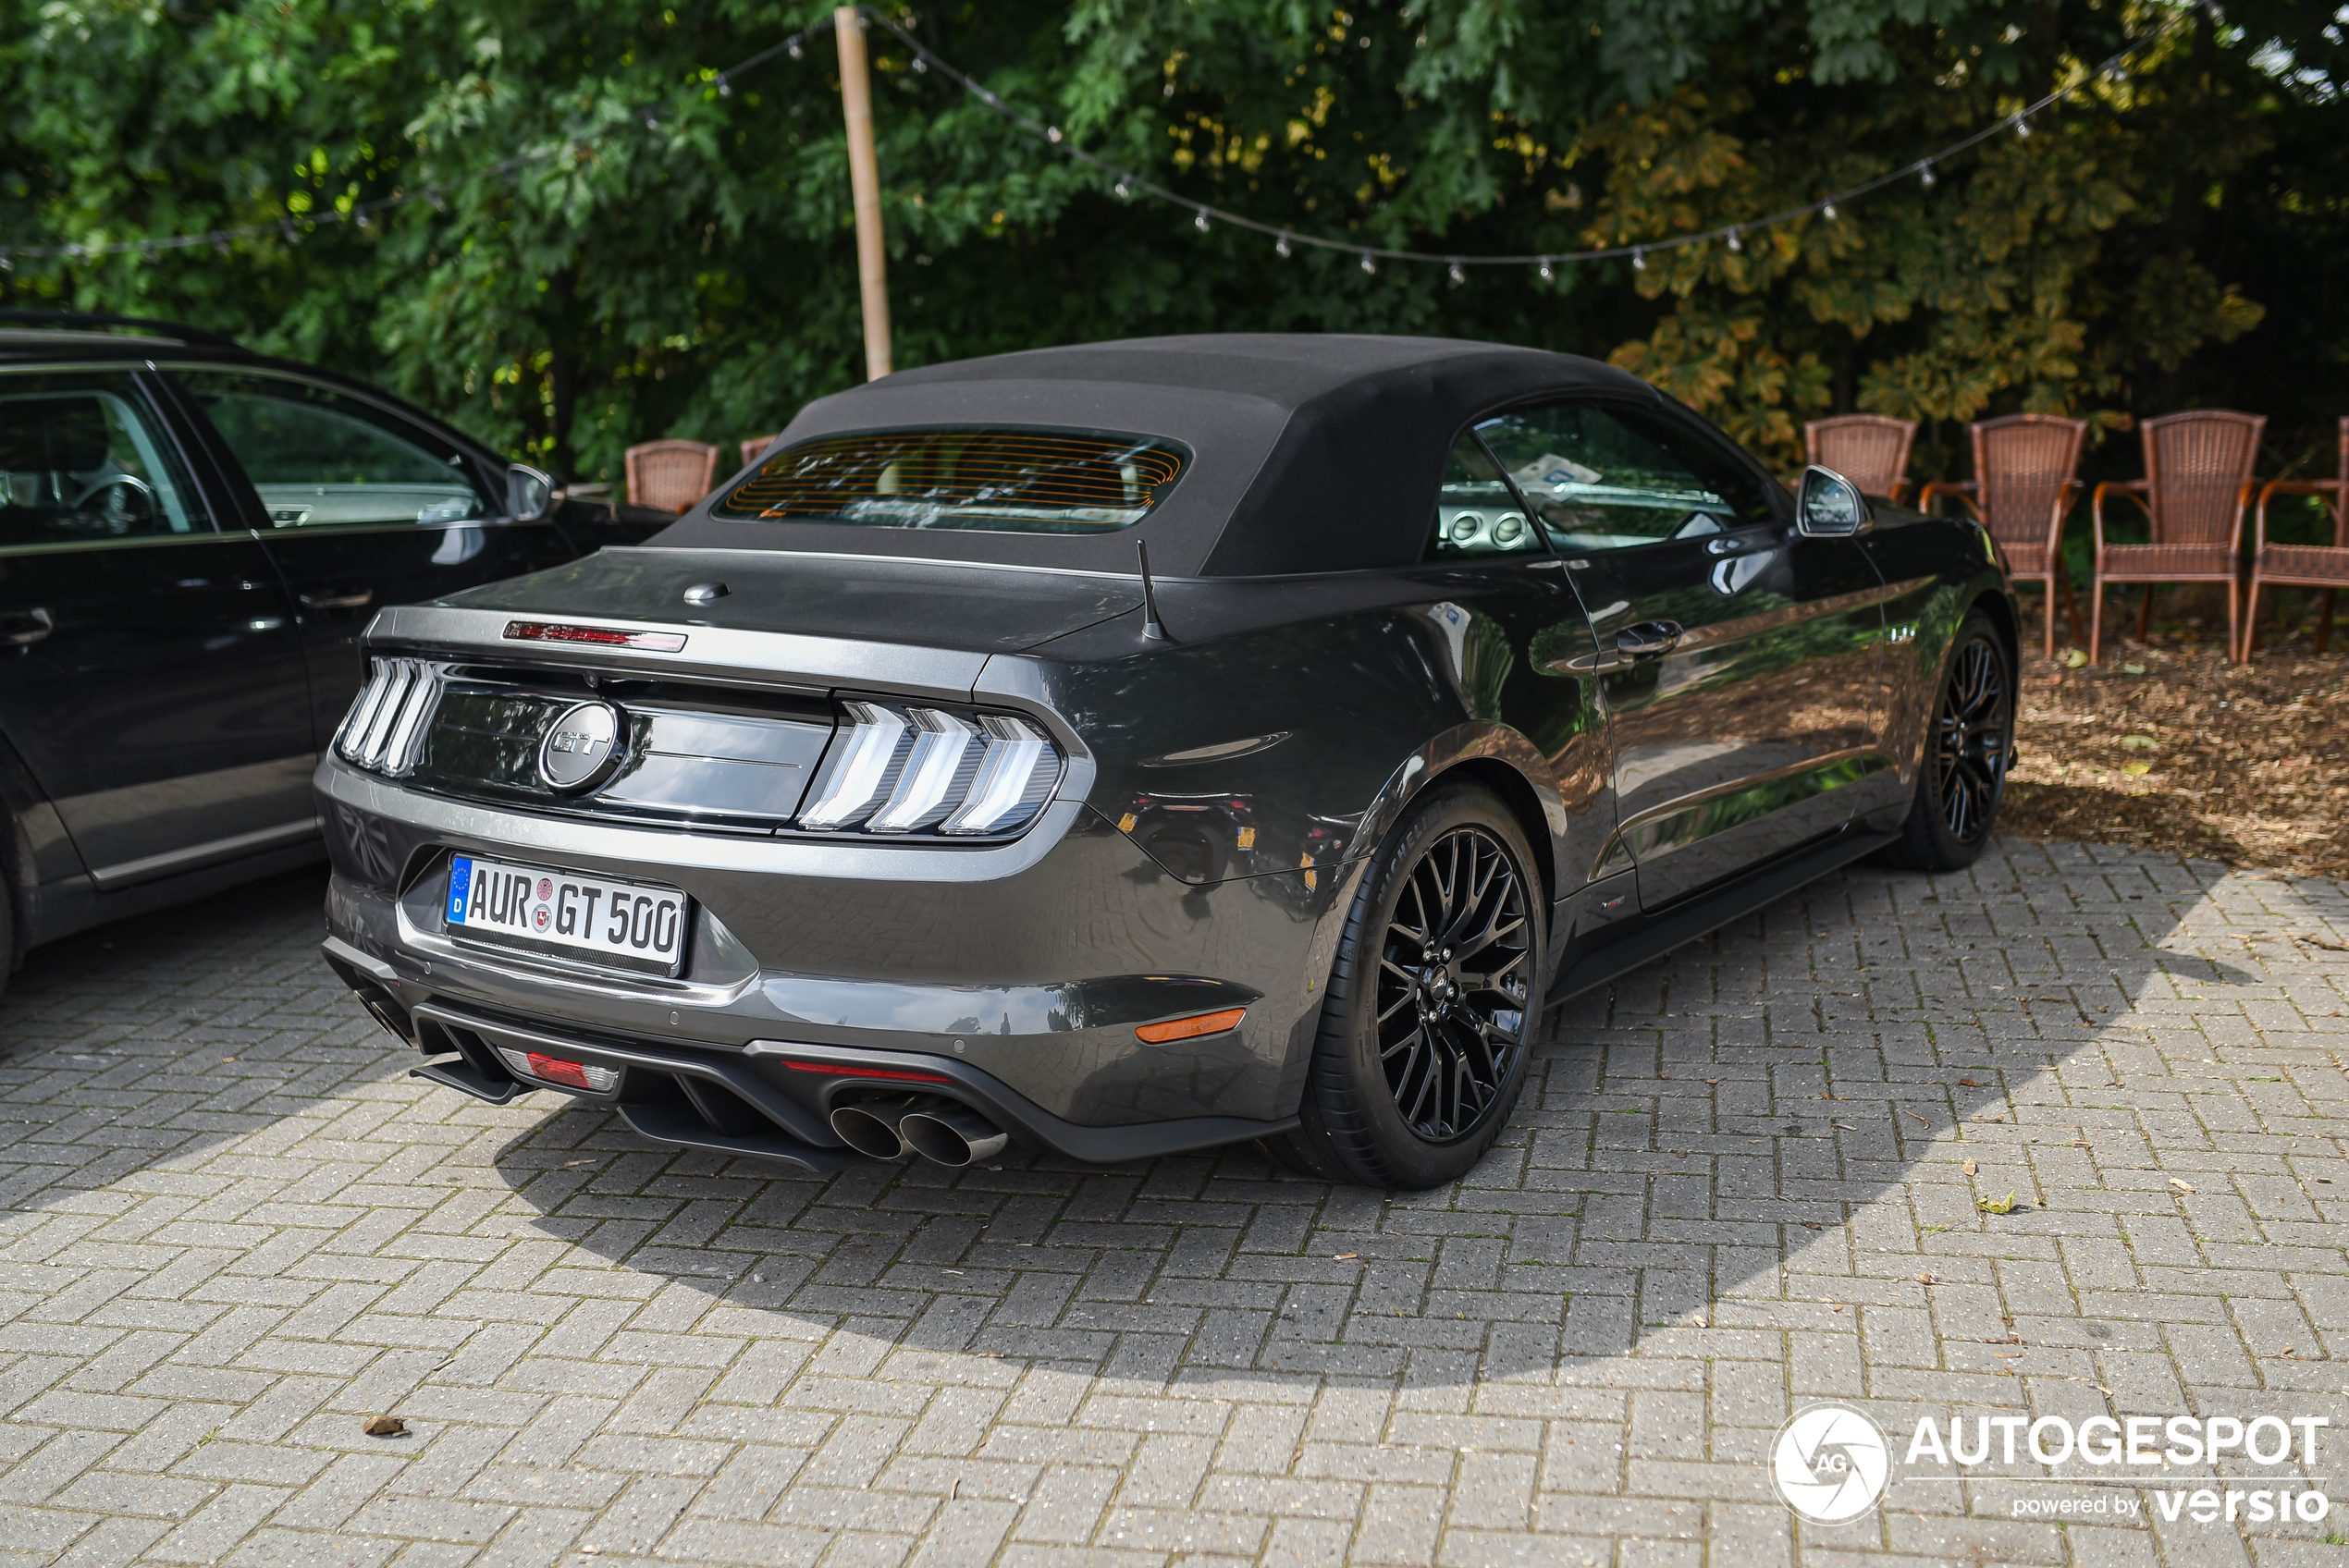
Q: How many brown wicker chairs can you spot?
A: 6